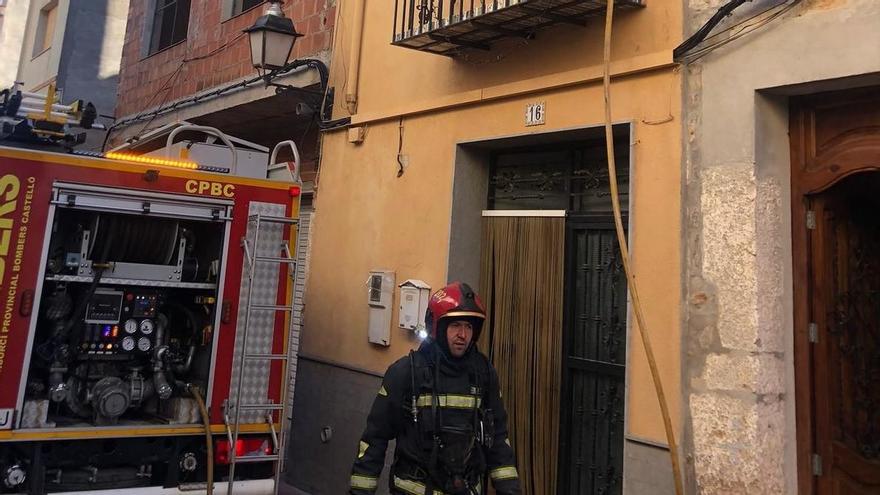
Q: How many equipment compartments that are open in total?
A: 1